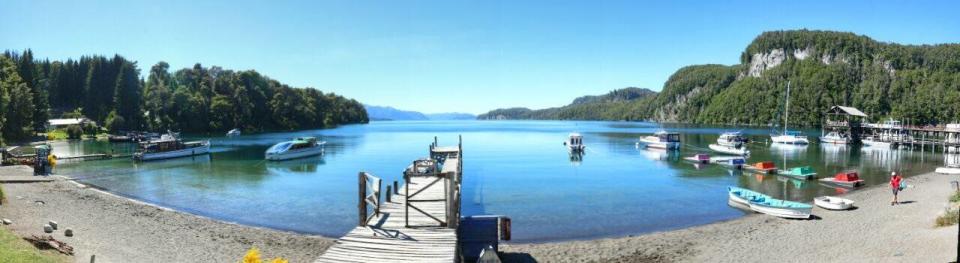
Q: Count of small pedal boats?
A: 5